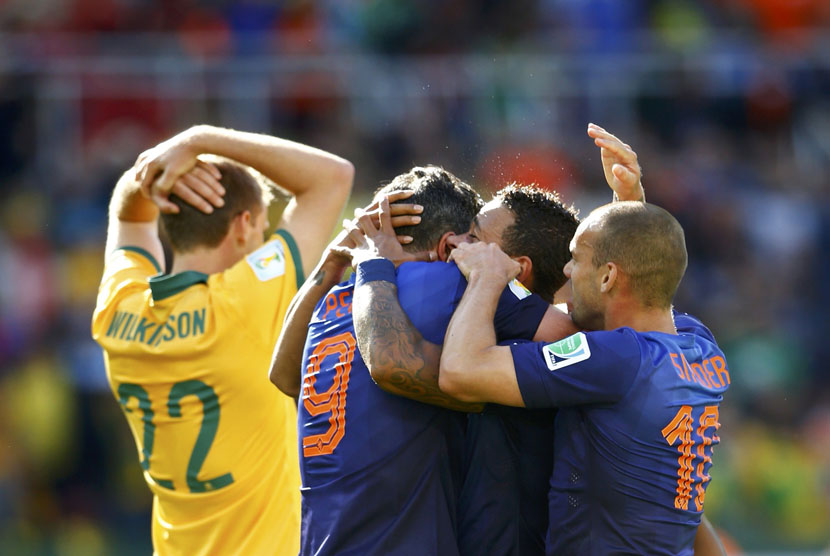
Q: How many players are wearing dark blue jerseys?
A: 3